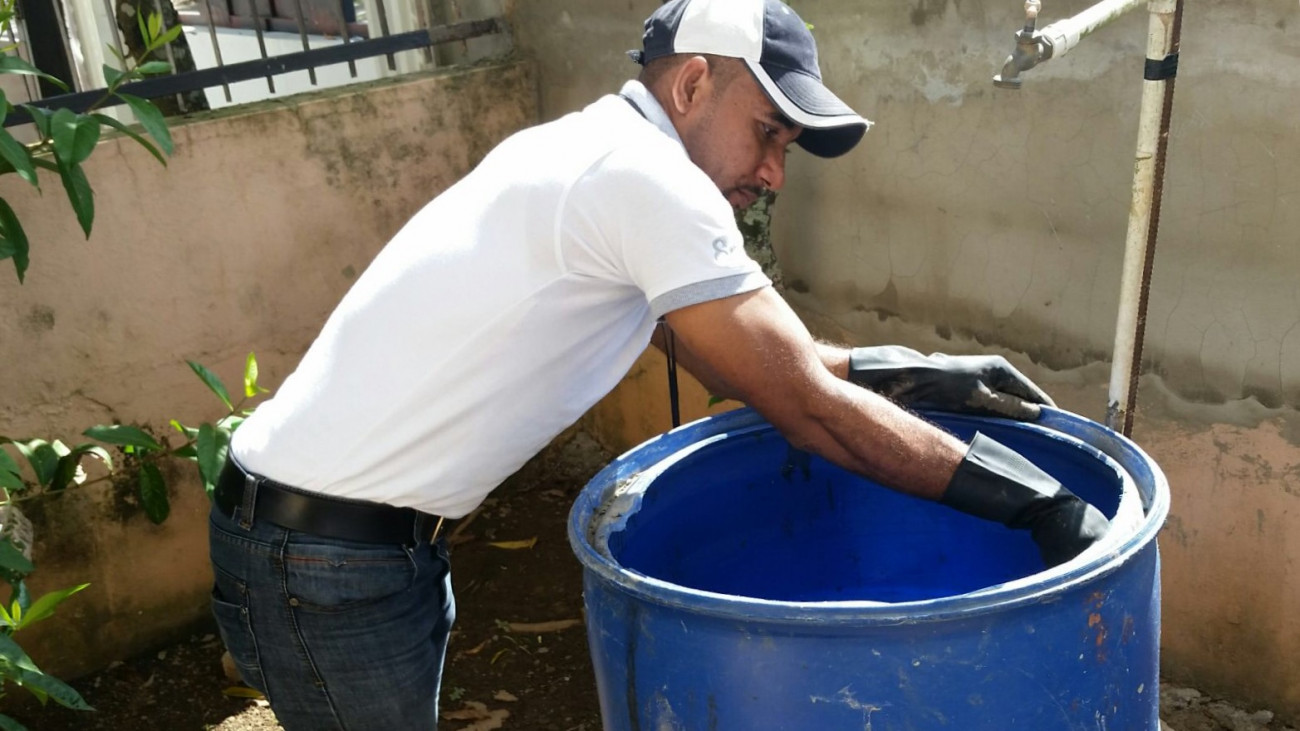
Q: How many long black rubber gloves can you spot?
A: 2